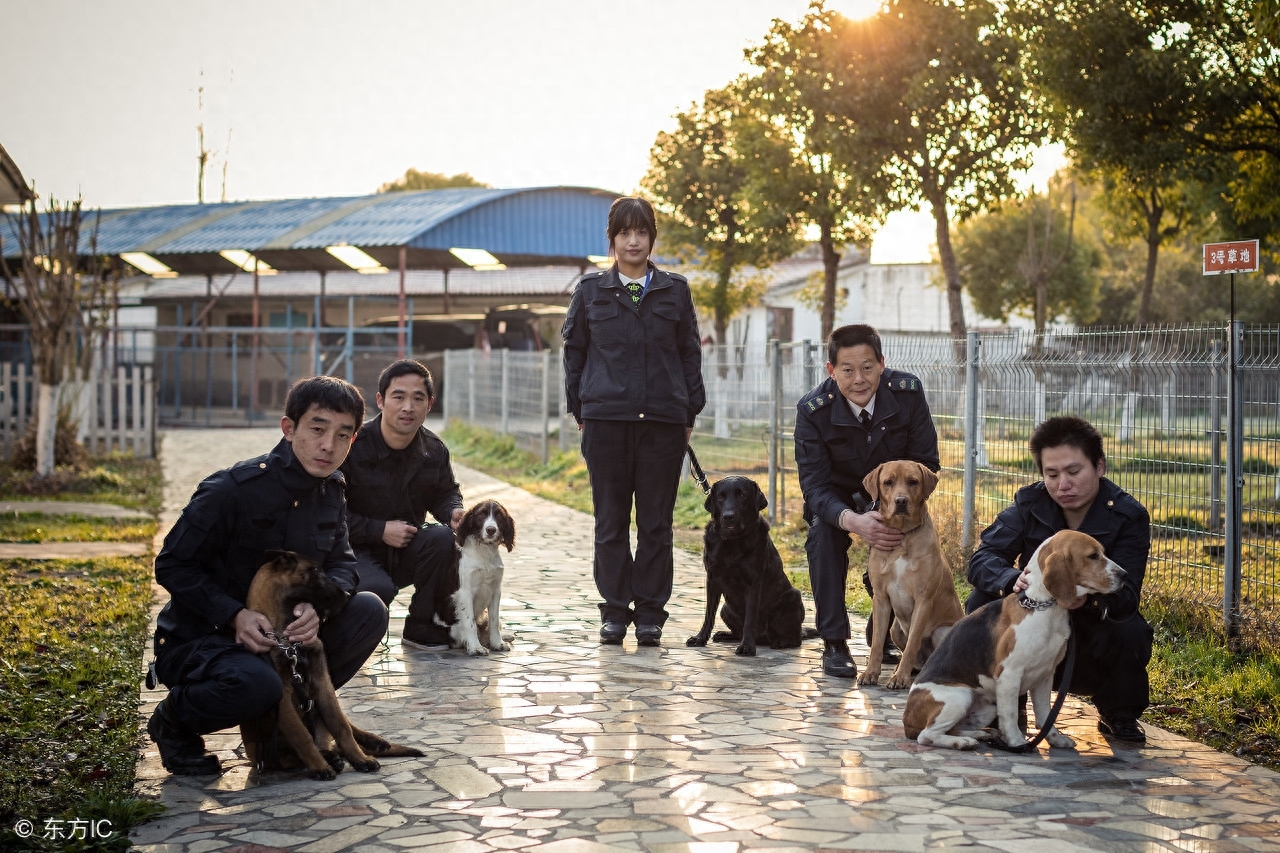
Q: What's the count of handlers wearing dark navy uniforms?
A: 5